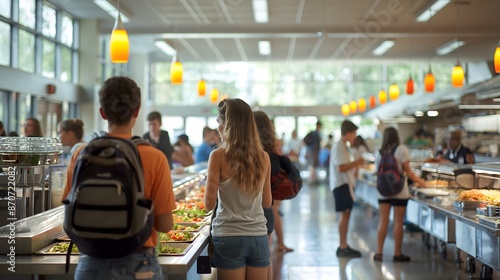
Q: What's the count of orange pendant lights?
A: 15